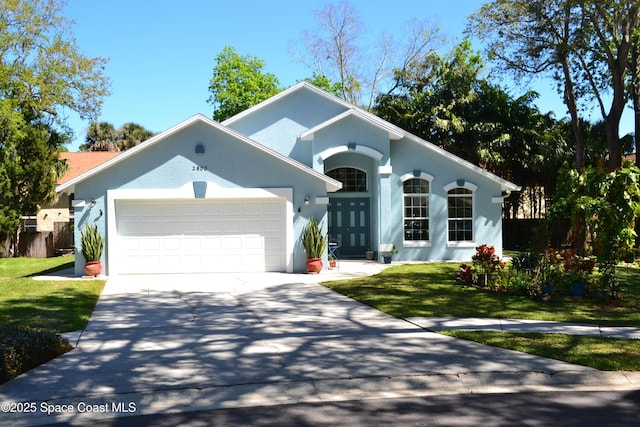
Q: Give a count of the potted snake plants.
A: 2